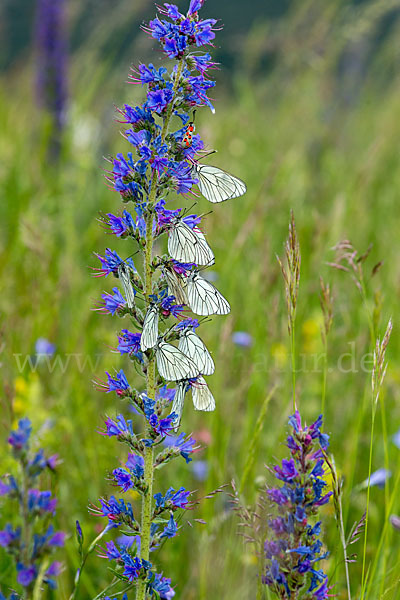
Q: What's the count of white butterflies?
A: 10